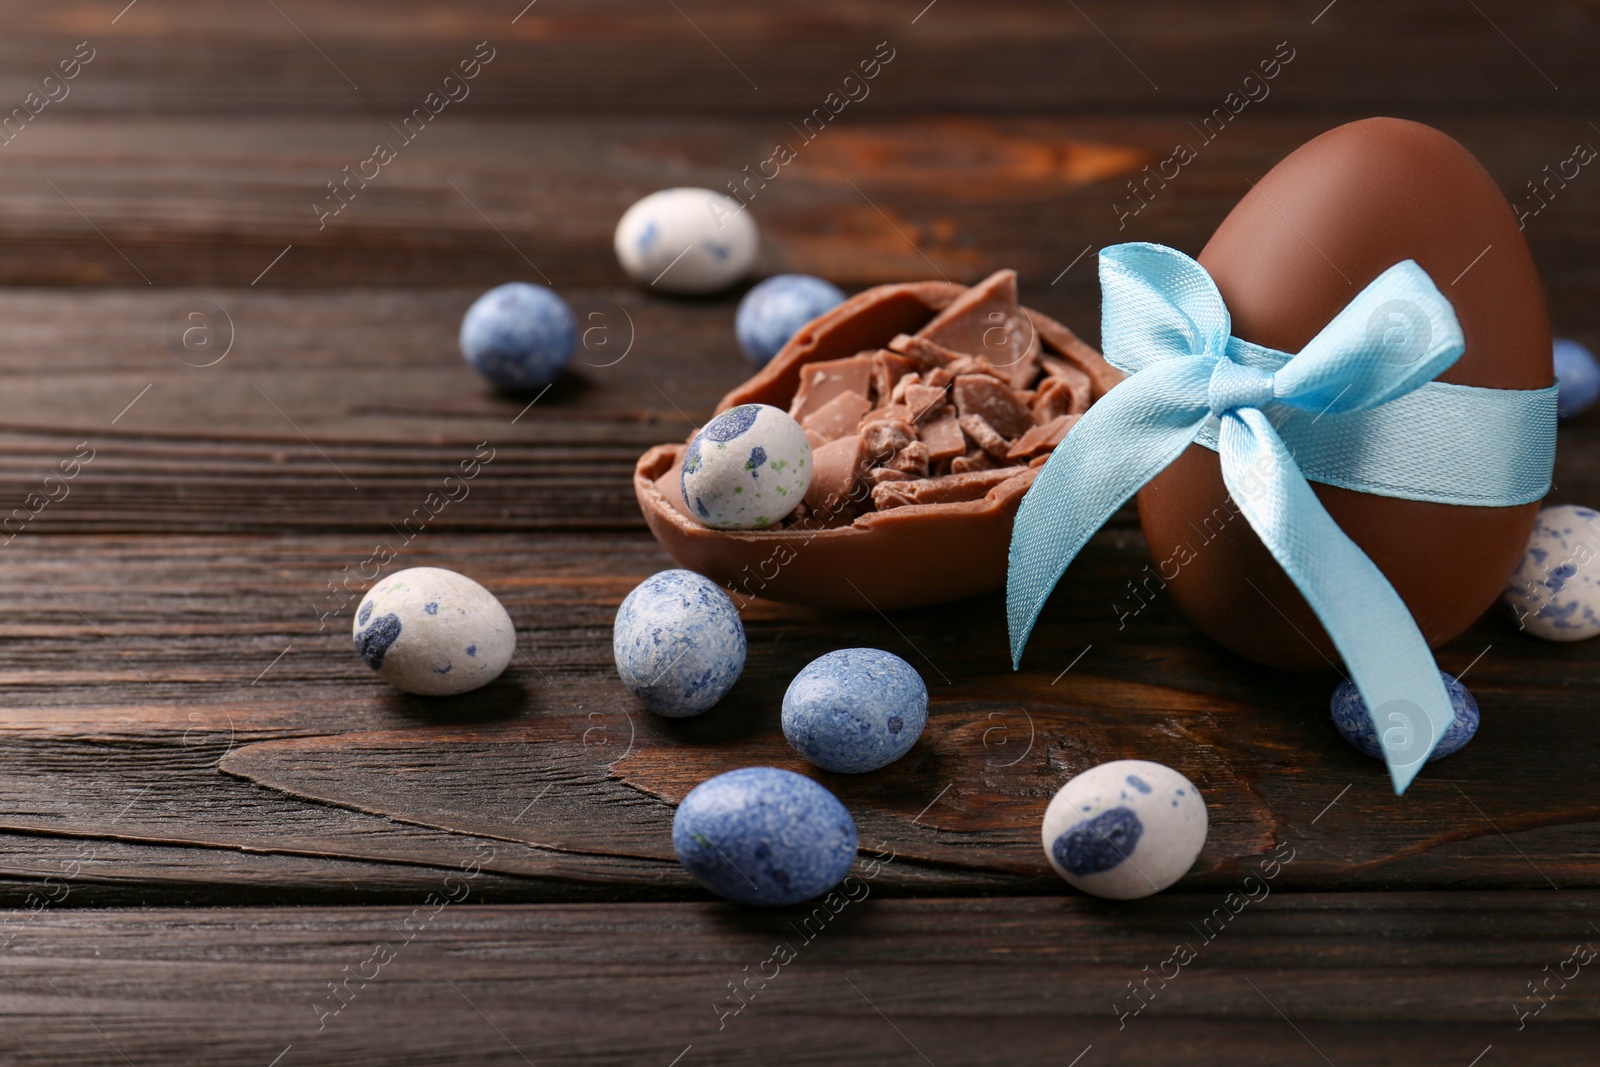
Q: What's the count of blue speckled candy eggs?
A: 7